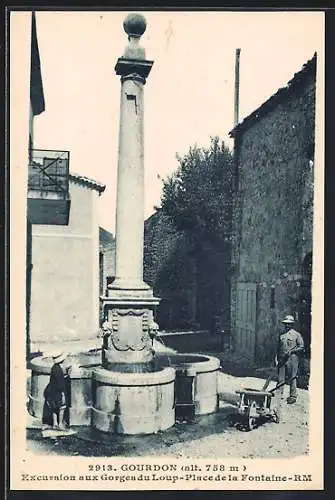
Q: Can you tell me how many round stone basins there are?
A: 3